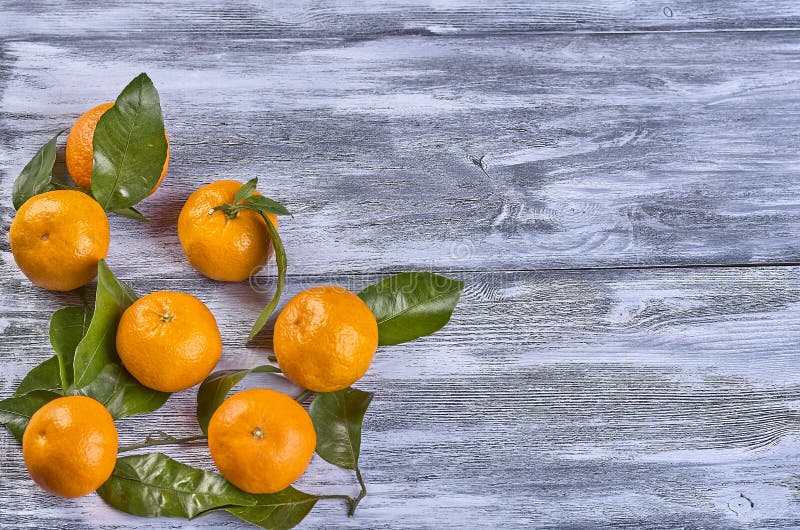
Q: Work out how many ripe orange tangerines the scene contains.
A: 7